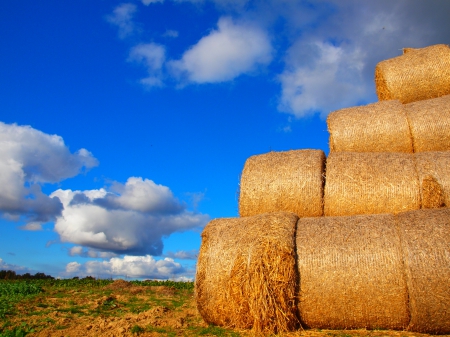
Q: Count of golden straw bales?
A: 9